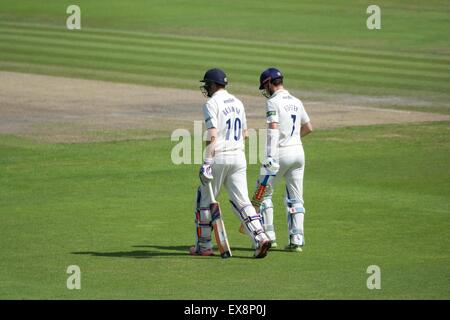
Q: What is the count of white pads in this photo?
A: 4